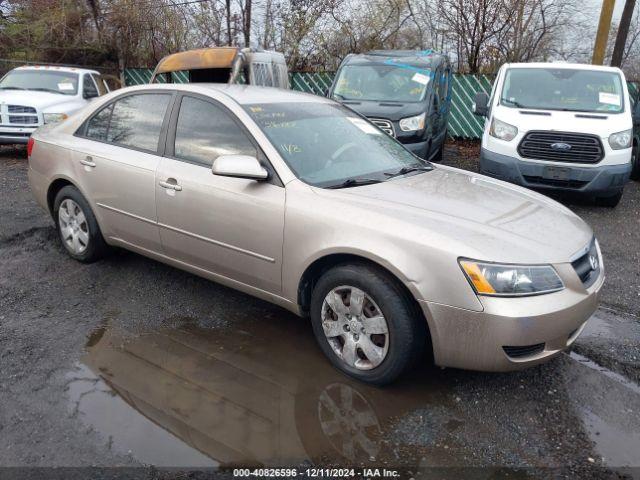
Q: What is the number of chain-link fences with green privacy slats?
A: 1